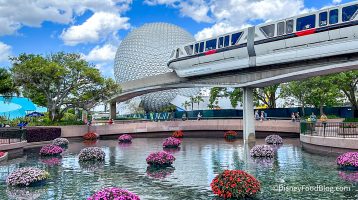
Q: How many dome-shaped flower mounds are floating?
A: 15